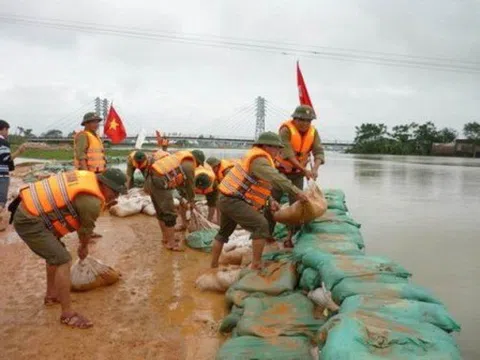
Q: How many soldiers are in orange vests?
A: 8